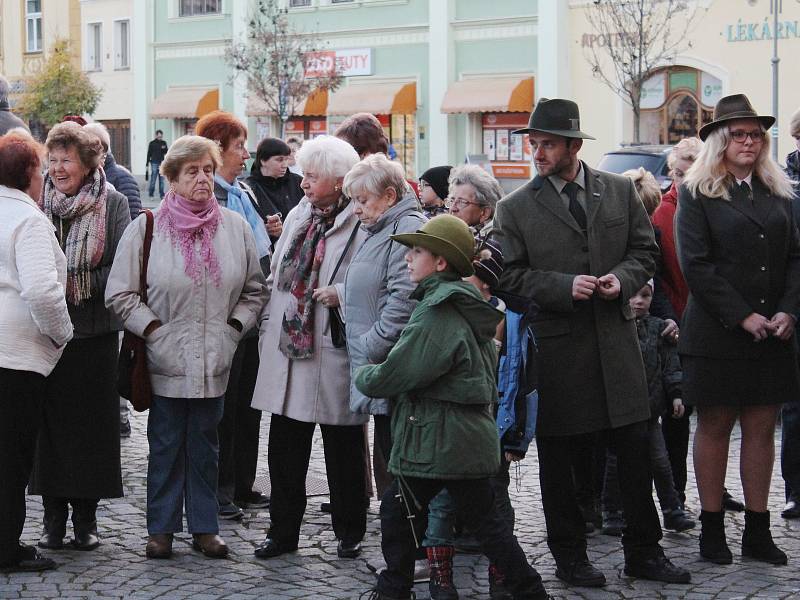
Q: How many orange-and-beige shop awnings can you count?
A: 4